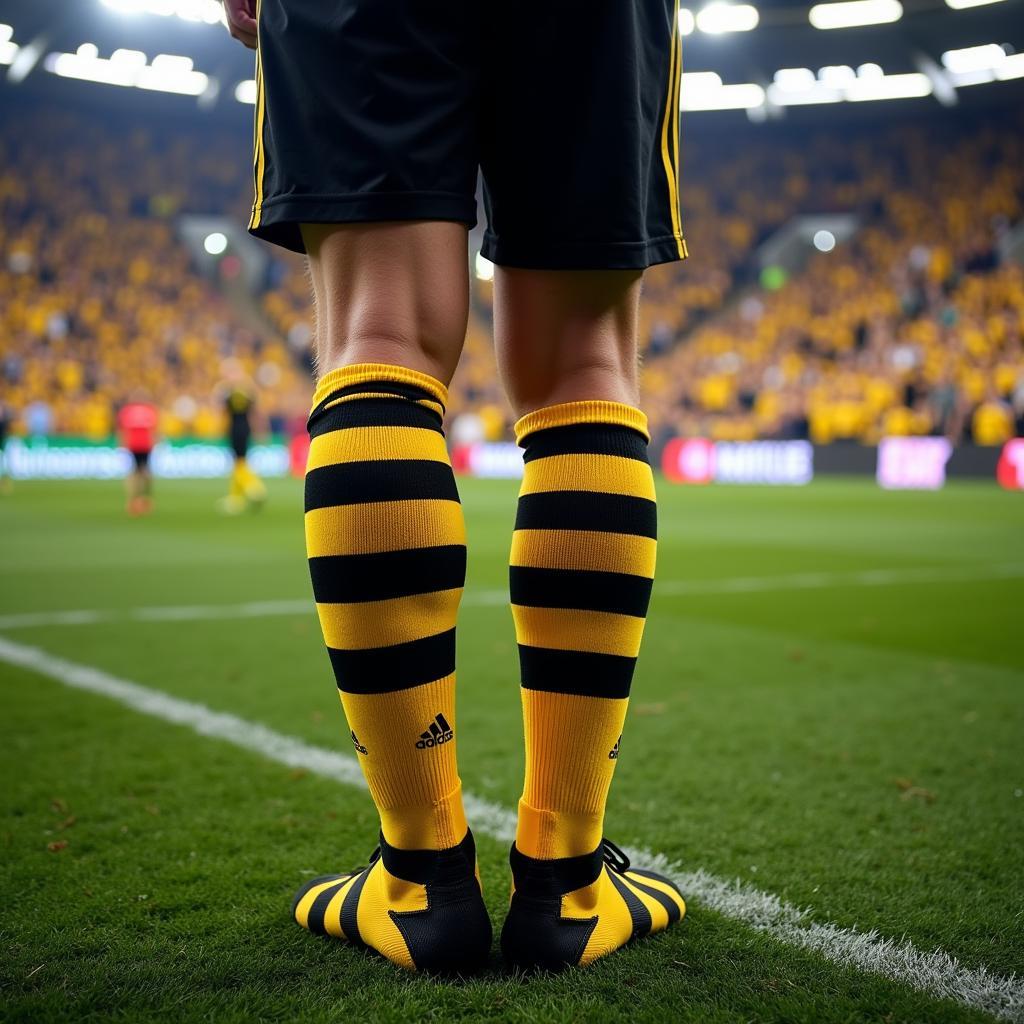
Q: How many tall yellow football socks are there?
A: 2